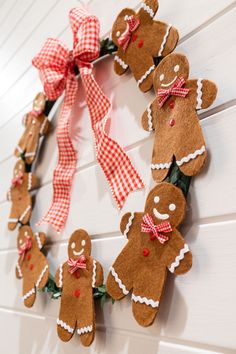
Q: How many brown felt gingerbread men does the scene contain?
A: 7